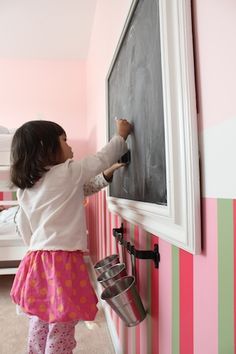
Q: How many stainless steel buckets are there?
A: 3